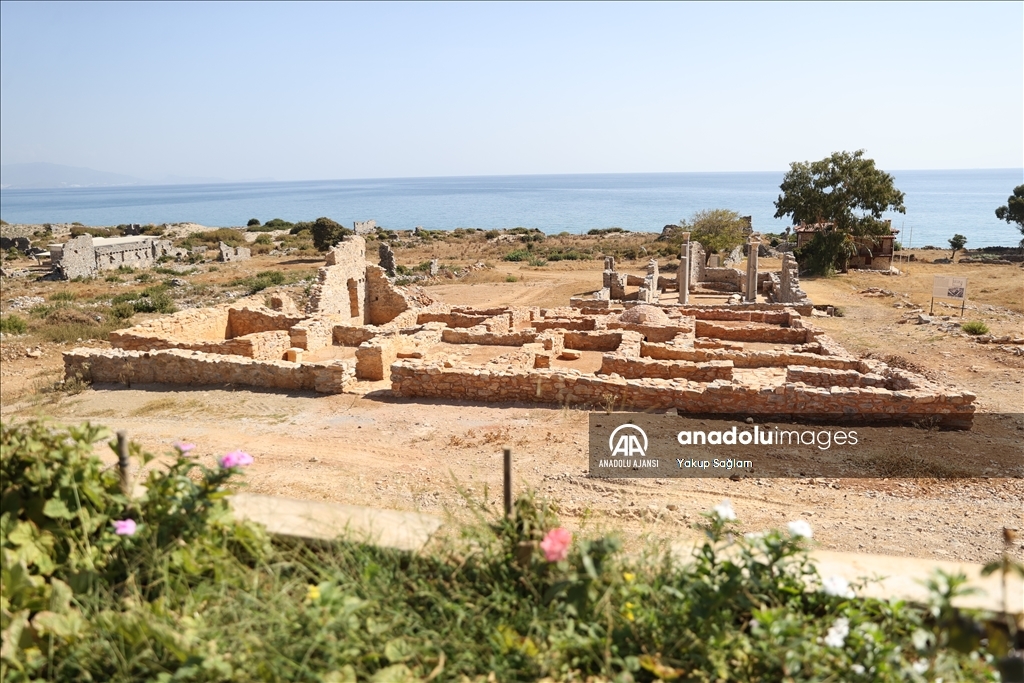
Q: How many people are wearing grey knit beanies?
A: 0